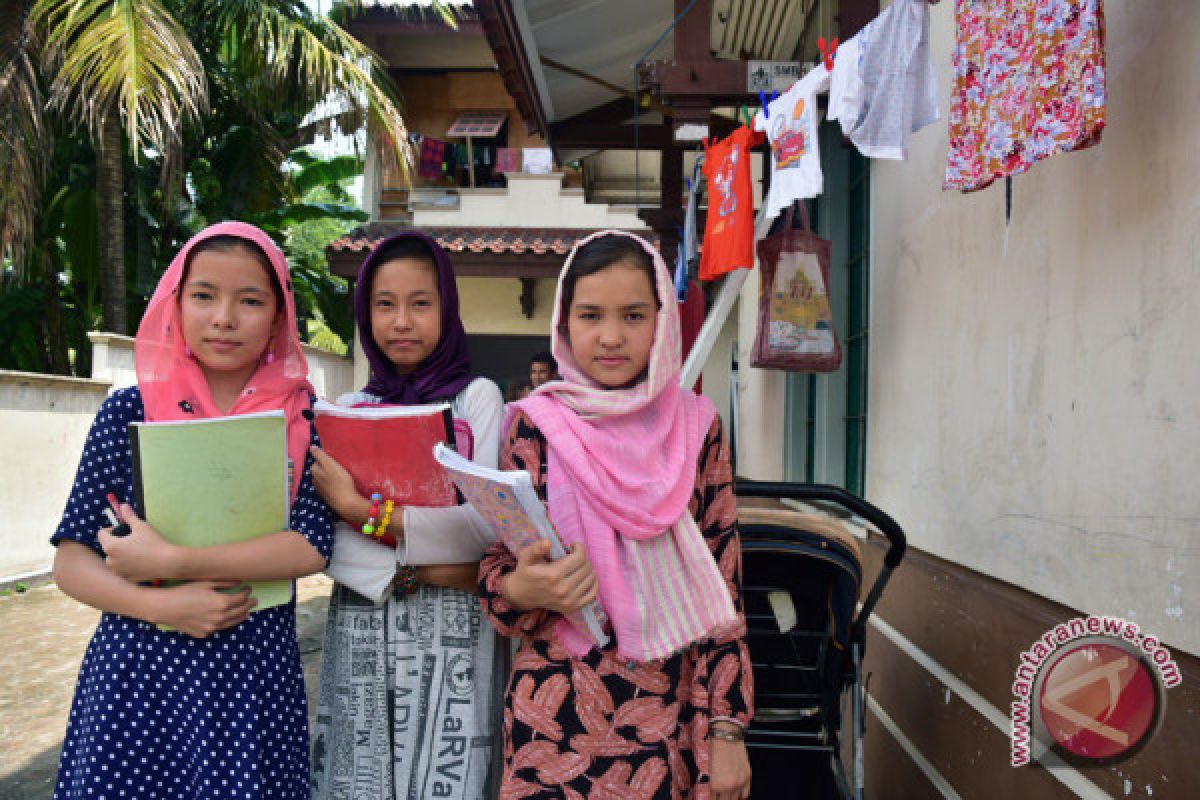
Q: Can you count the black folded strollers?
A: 1